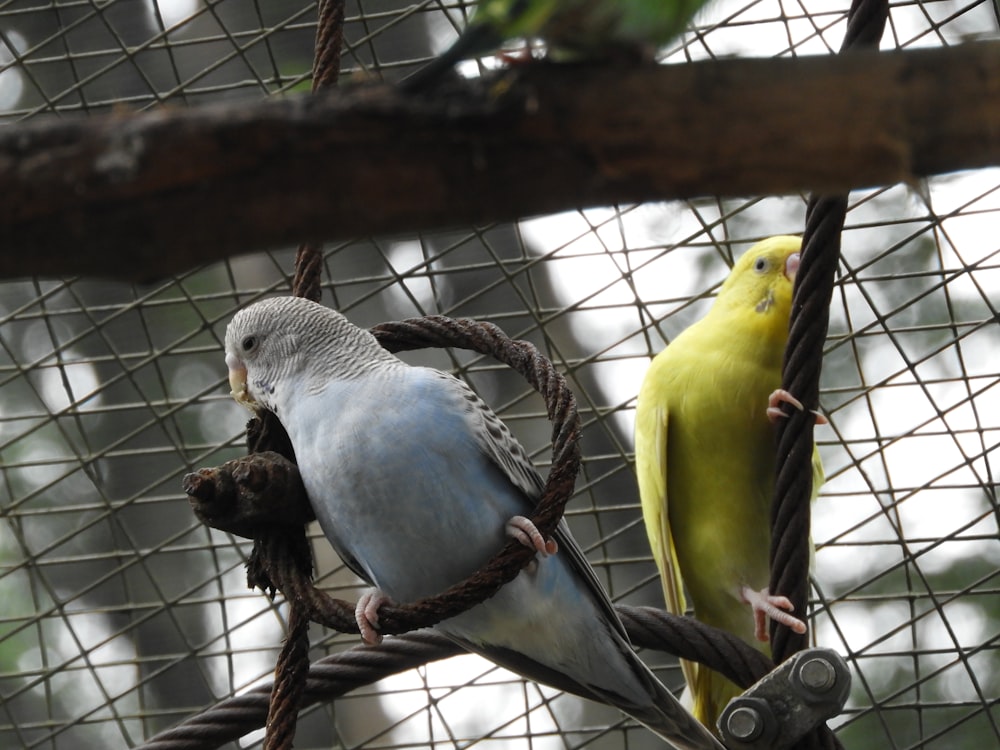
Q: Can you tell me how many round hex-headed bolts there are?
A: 2